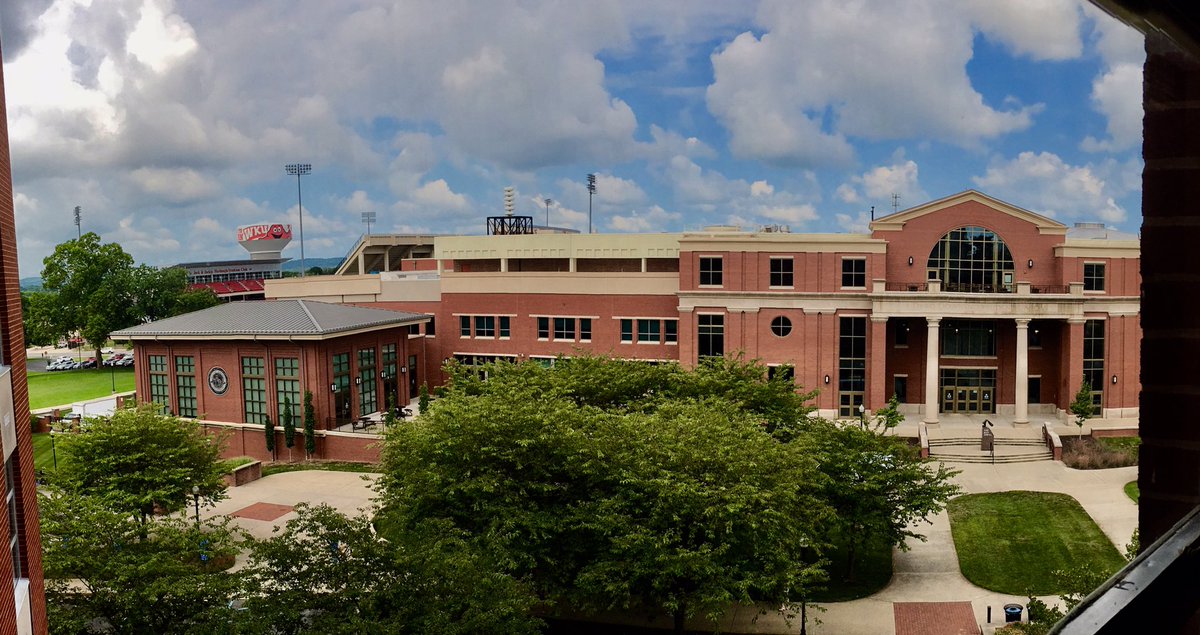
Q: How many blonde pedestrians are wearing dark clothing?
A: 0